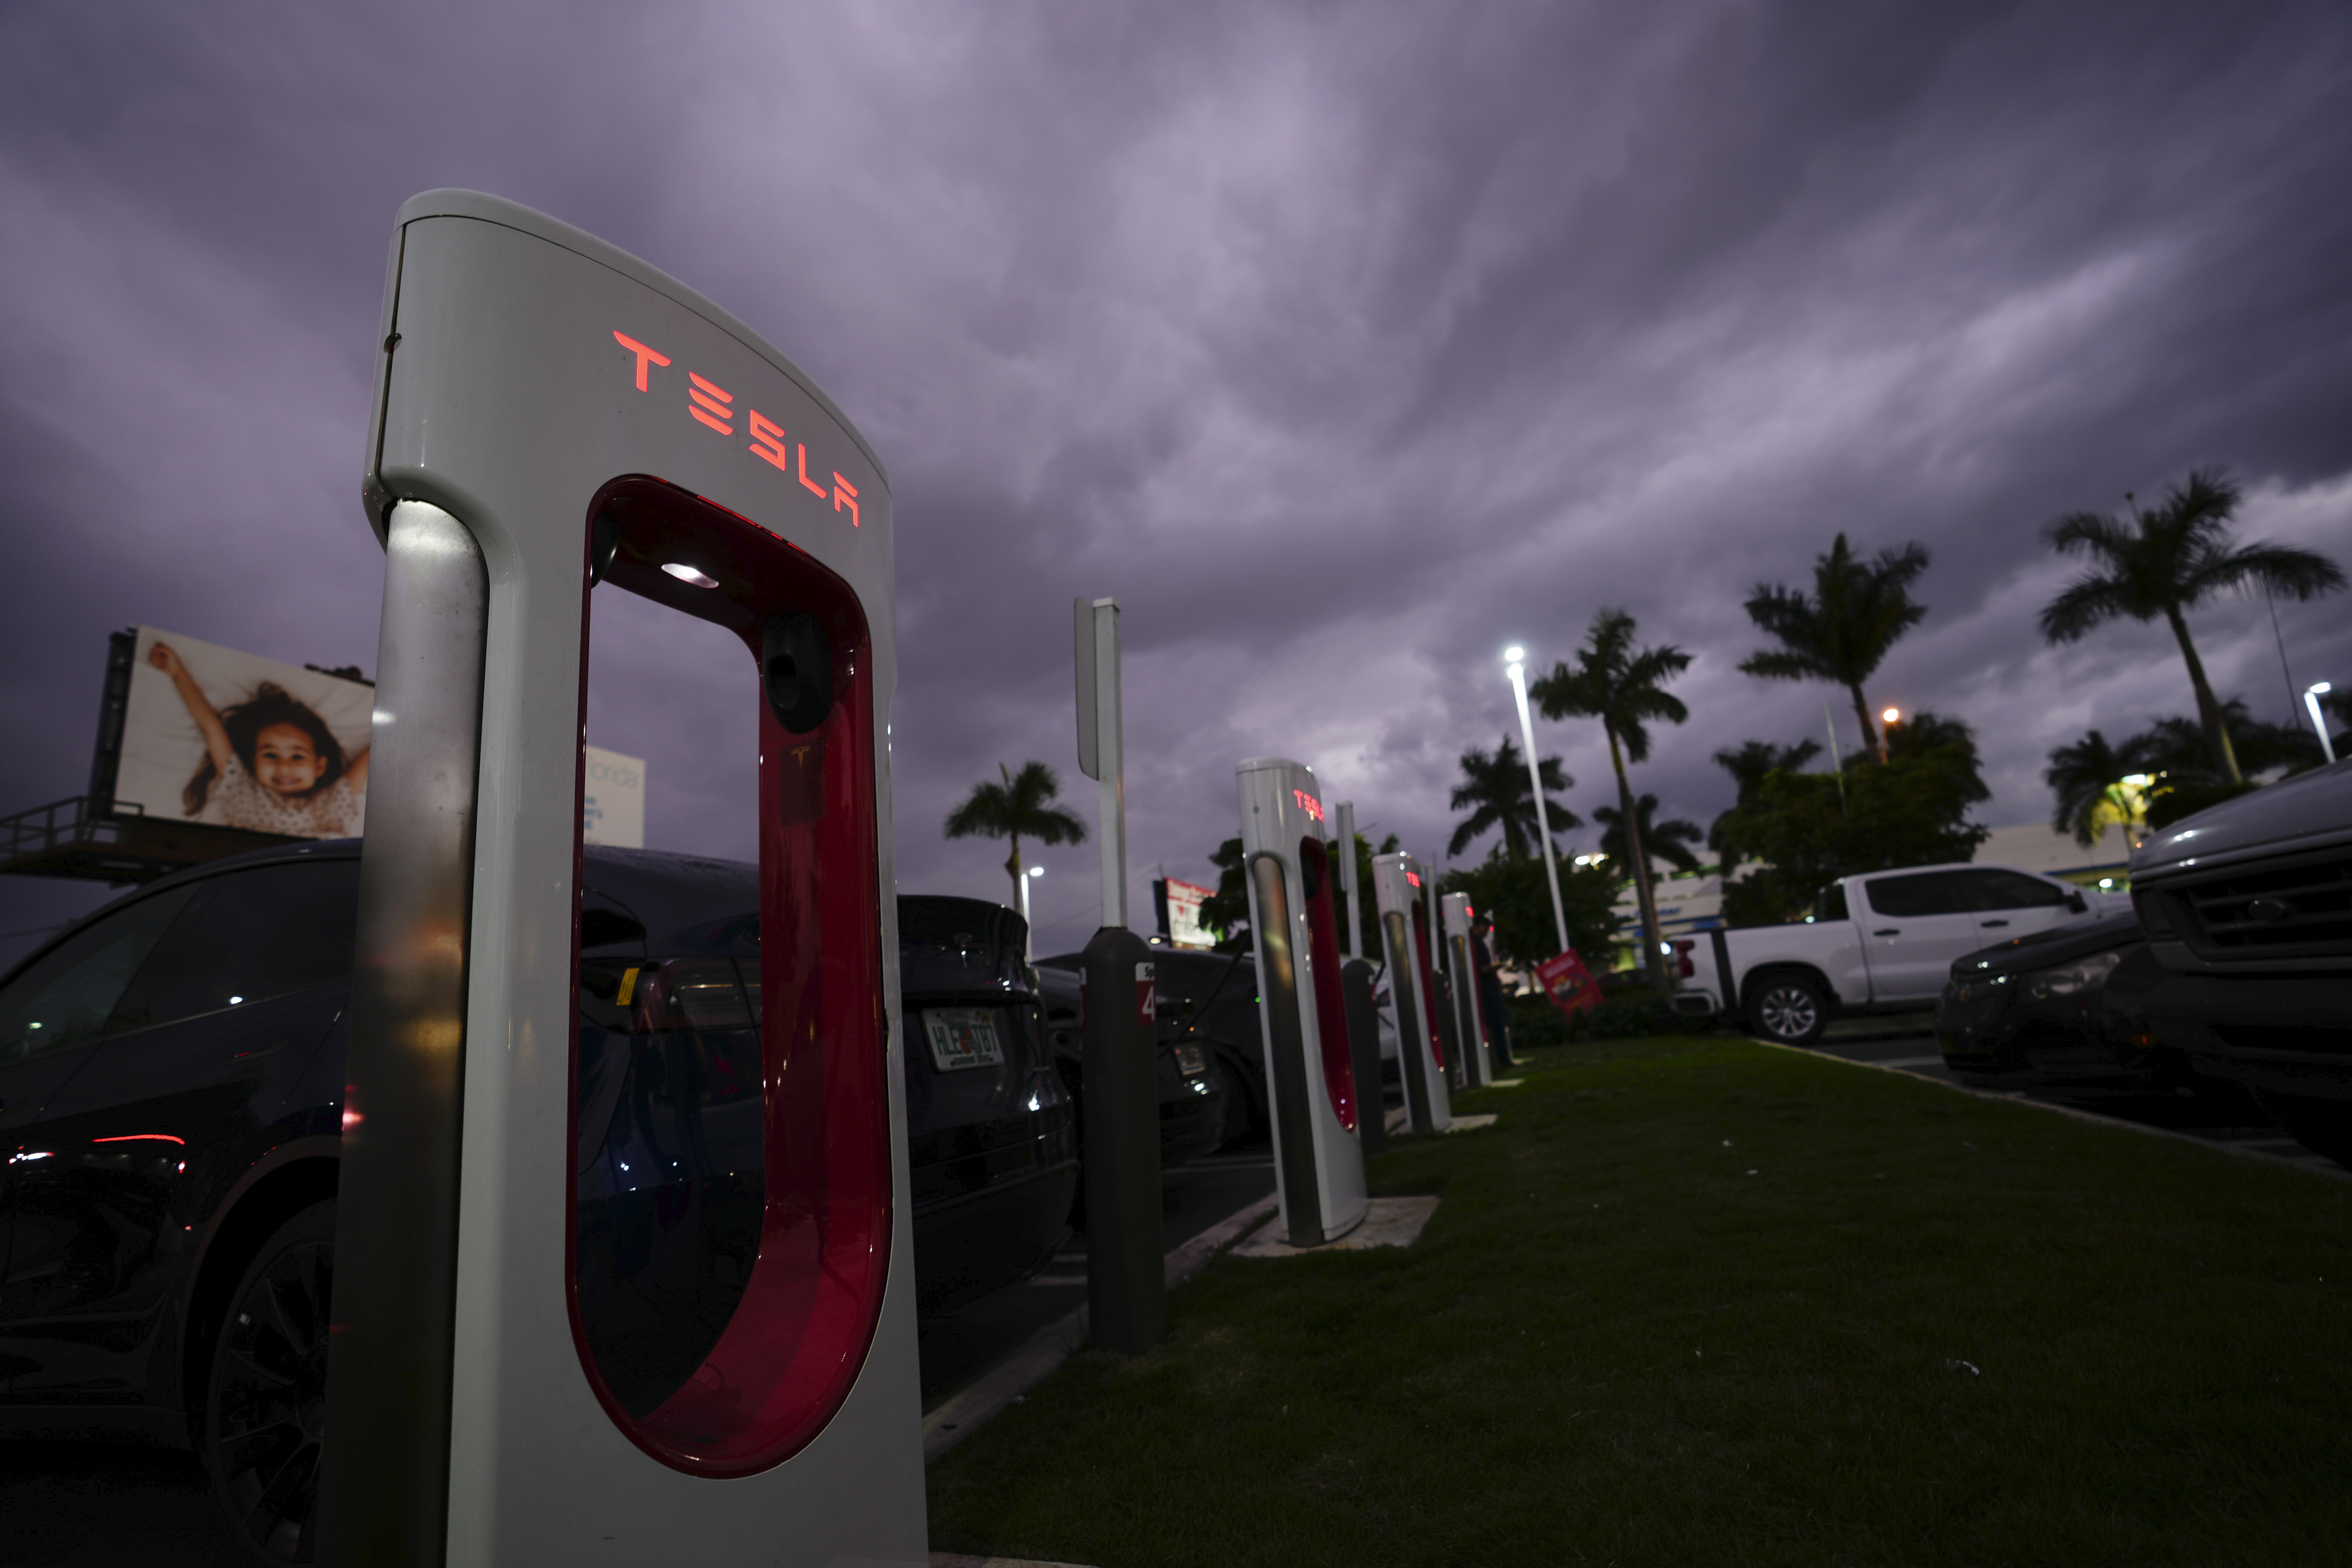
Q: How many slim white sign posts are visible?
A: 3